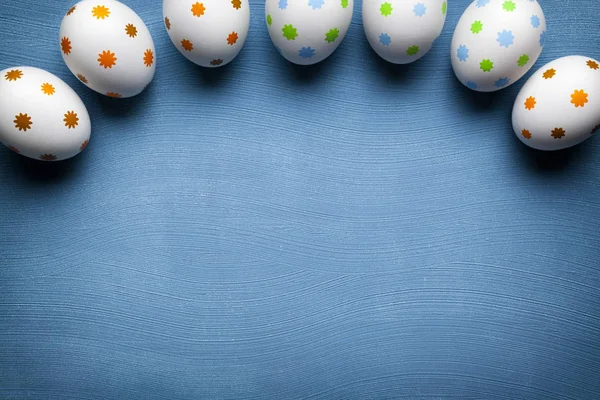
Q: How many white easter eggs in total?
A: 7